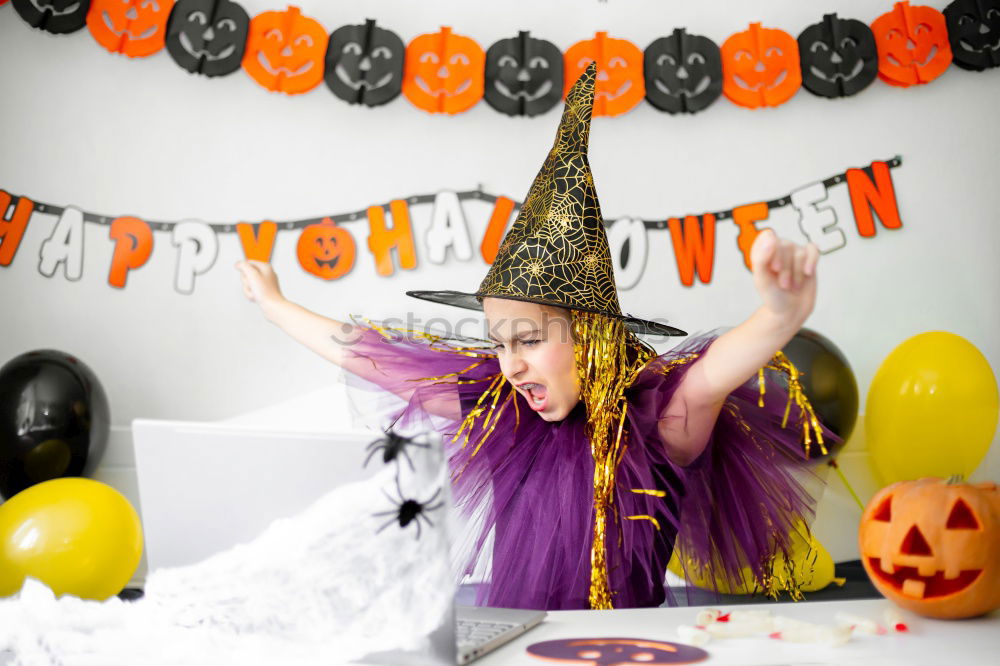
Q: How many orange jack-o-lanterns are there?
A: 8